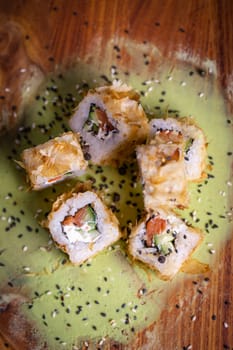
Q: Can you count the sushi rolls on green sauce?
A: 6